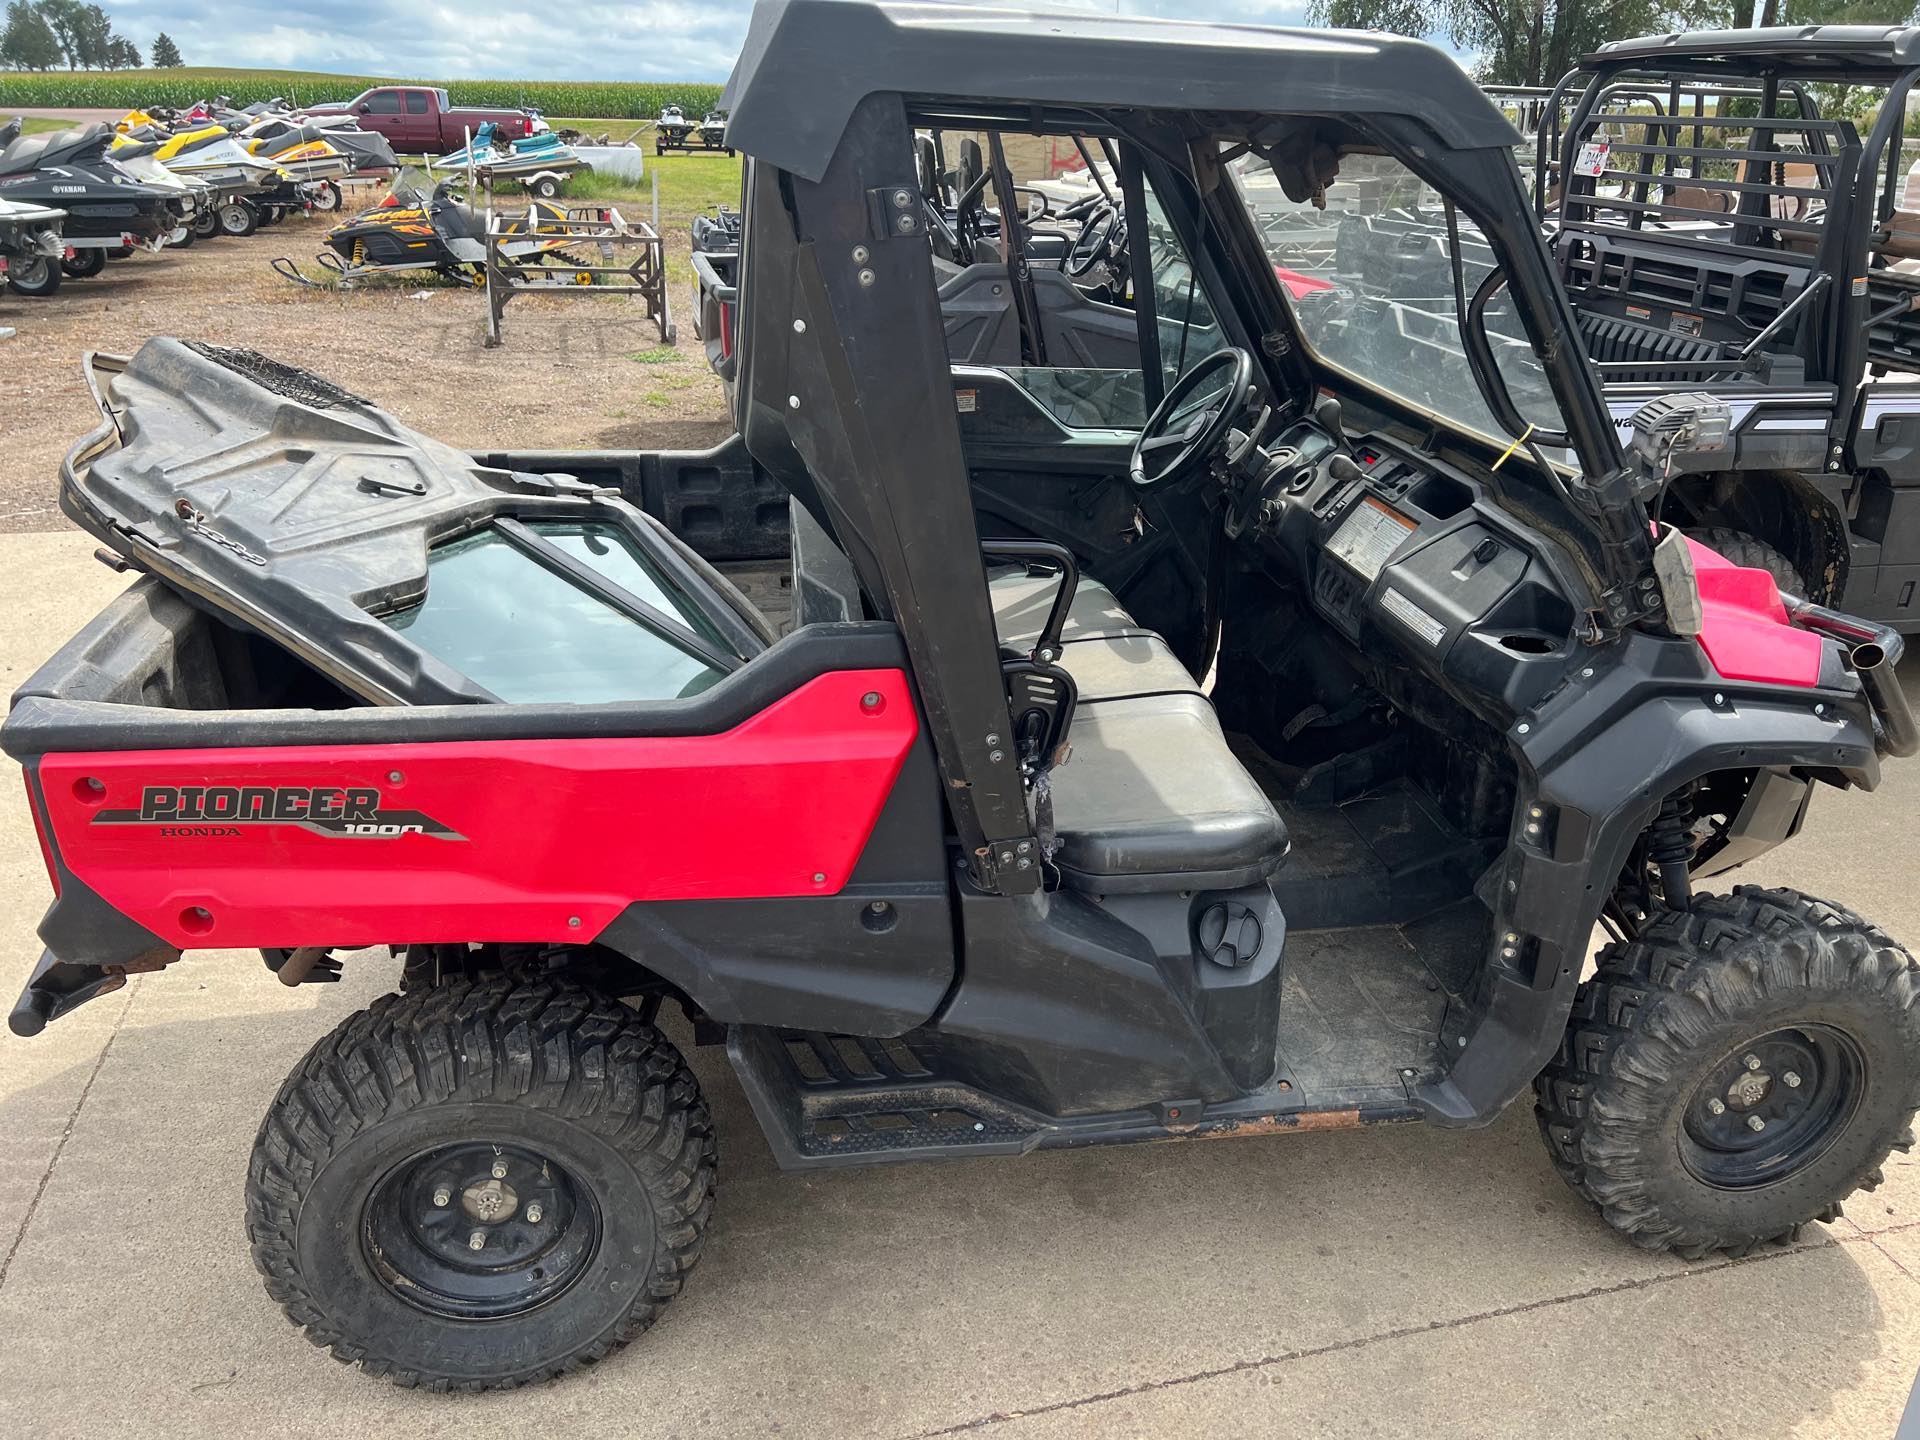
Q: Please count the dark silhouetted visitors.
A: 0